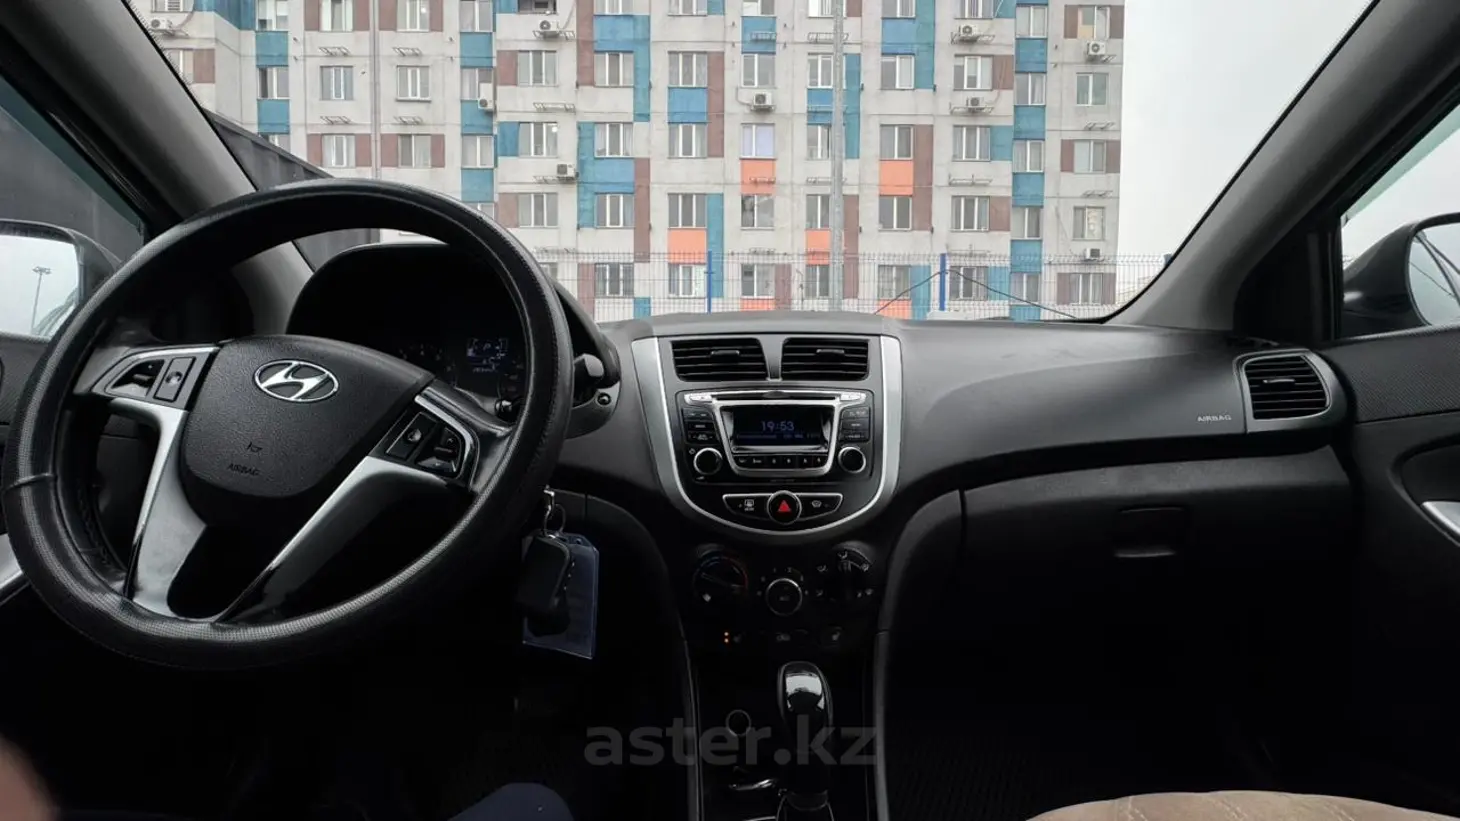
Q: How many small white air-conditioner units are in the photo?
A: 9